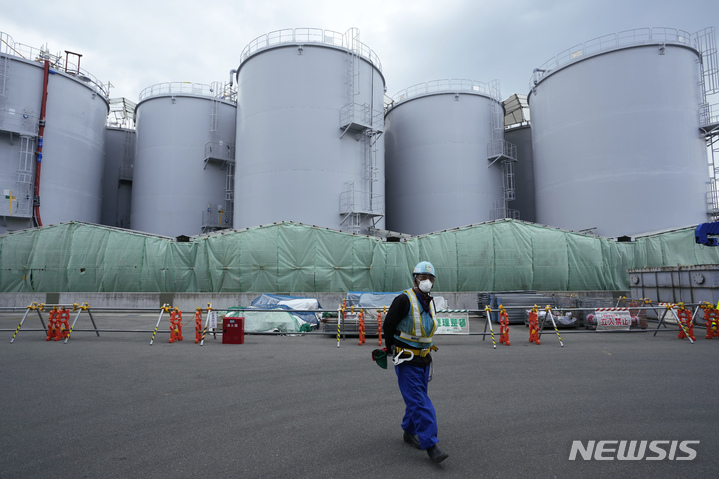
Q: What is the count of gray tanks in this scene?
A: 7